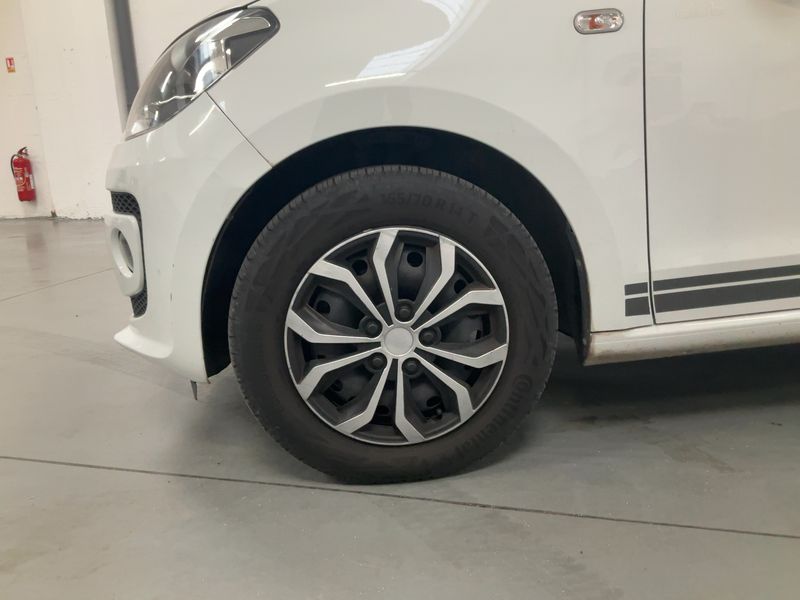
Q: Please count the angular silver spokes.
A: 10